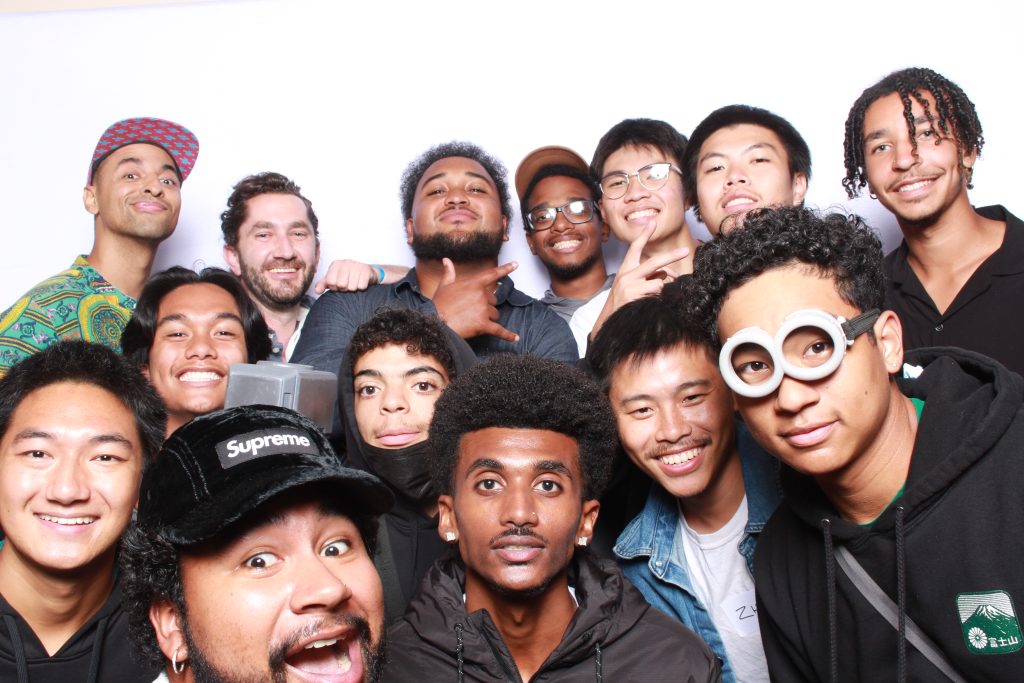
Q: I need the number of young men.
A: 14